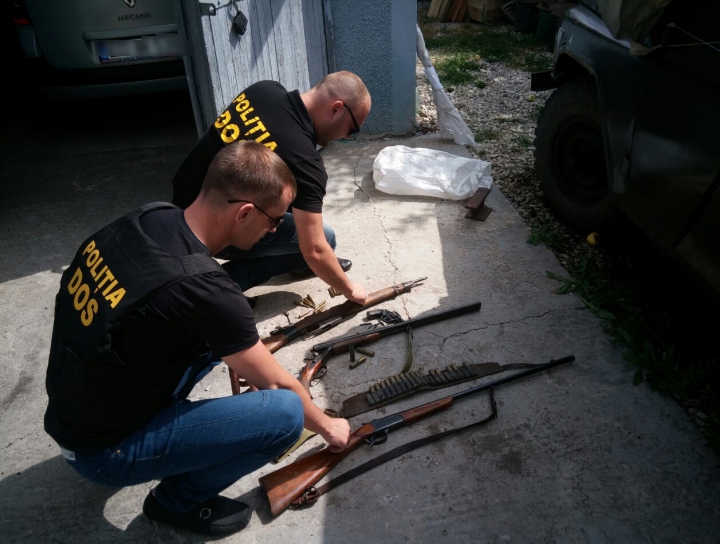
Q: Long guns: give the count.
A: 3